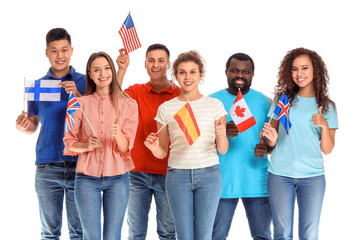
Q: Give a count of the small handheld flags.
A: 6